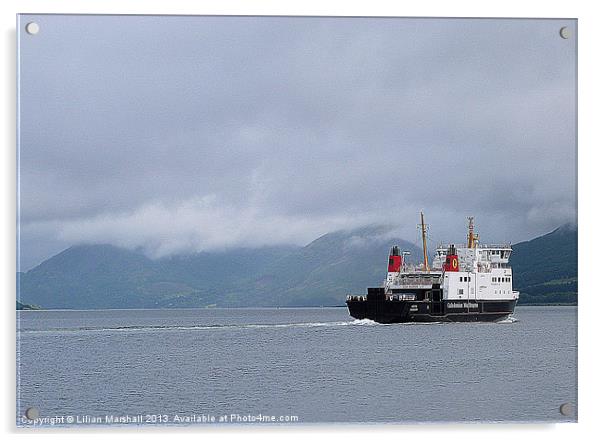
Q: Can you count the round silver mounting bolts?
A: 4